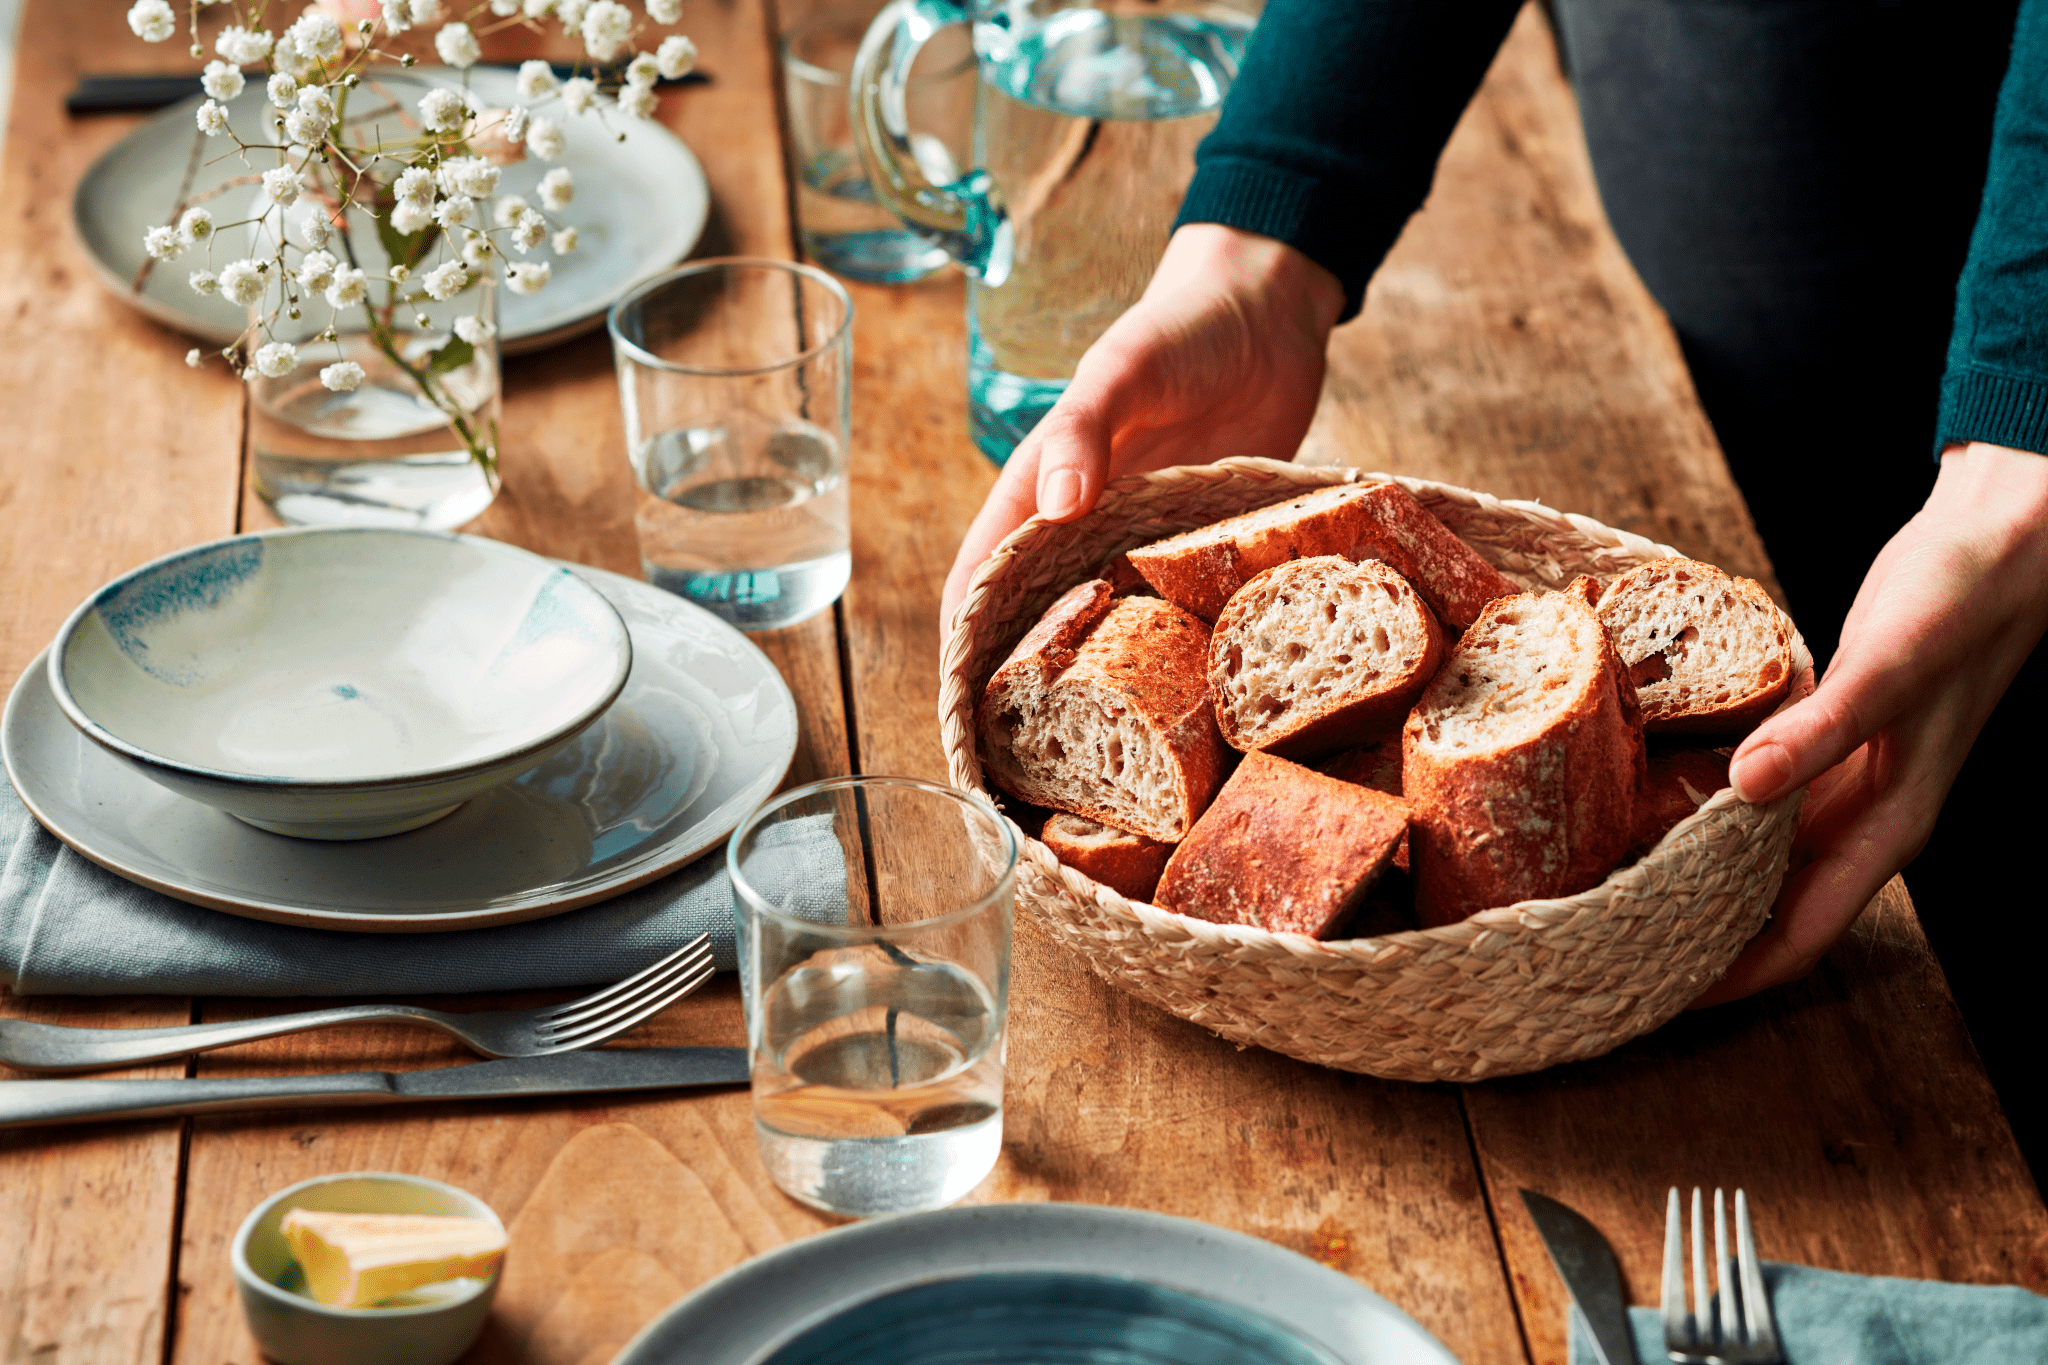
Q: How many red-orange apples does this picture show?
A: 0